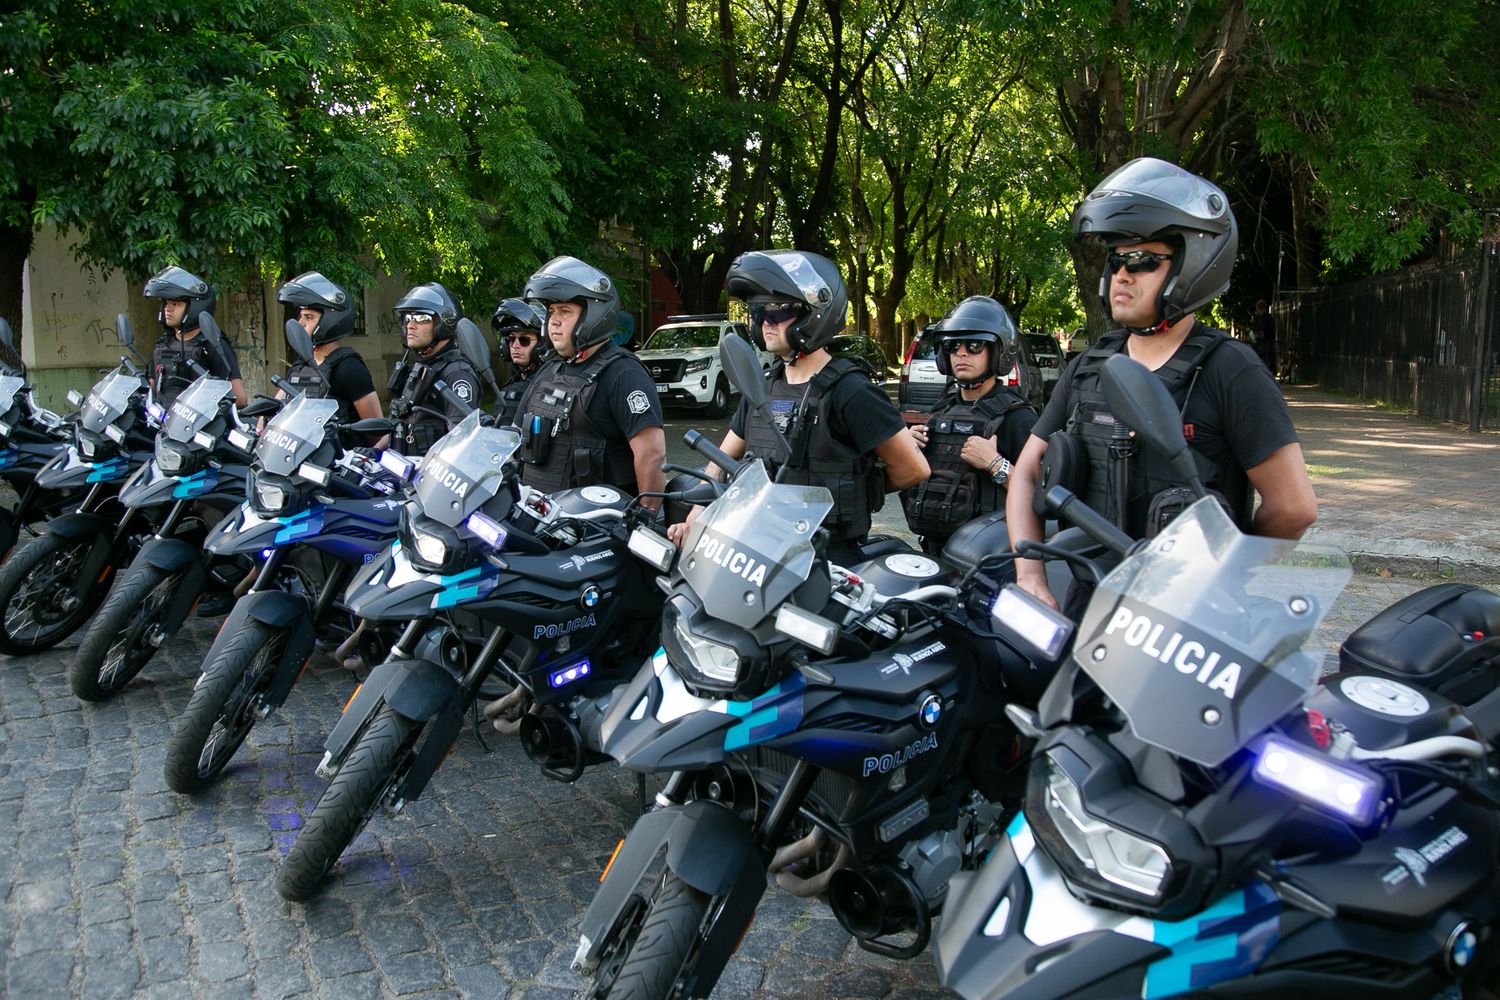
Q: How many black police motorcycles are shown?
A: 7